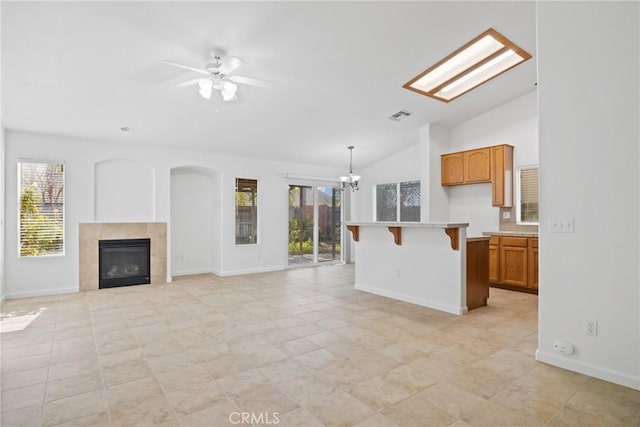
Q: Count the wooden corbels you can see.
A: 3